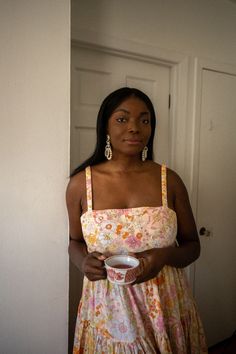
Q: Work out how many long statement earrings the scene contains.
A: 2